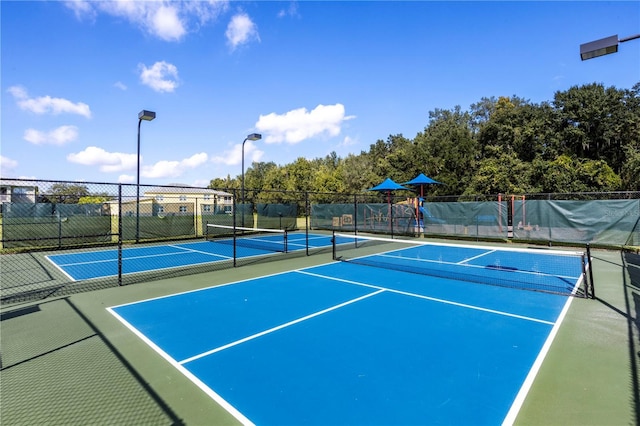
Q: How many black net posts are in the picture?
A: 4